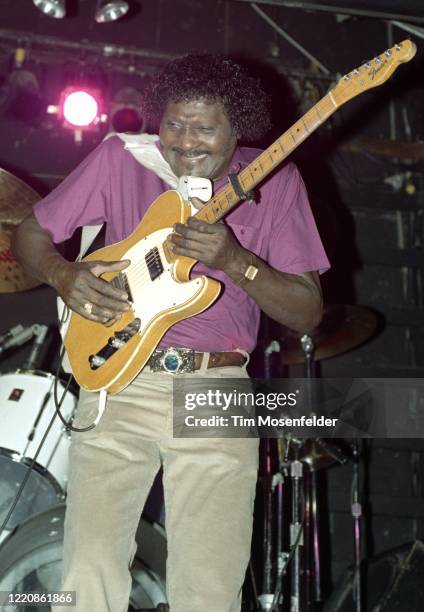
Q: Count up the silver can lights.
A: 2